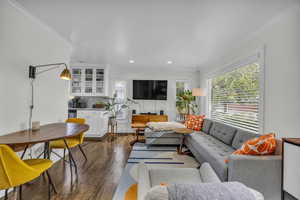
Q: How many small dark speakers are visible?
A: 2